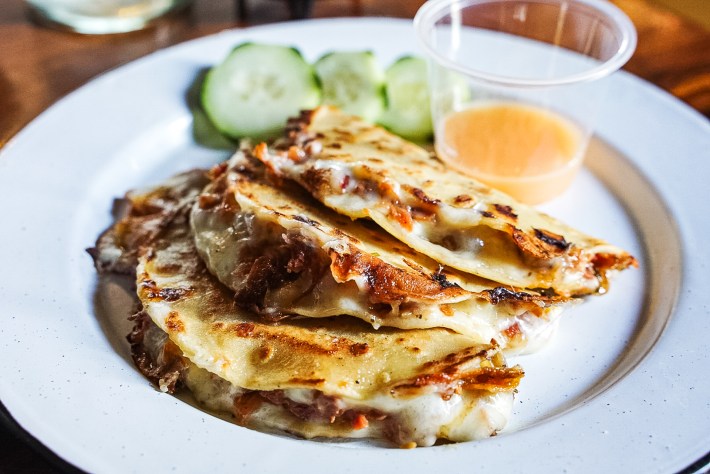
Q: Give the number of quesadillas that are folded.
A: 3